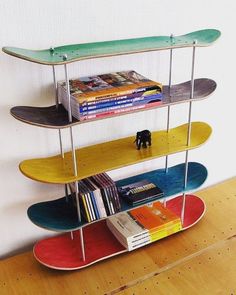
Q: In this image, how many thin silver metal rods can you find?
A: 4